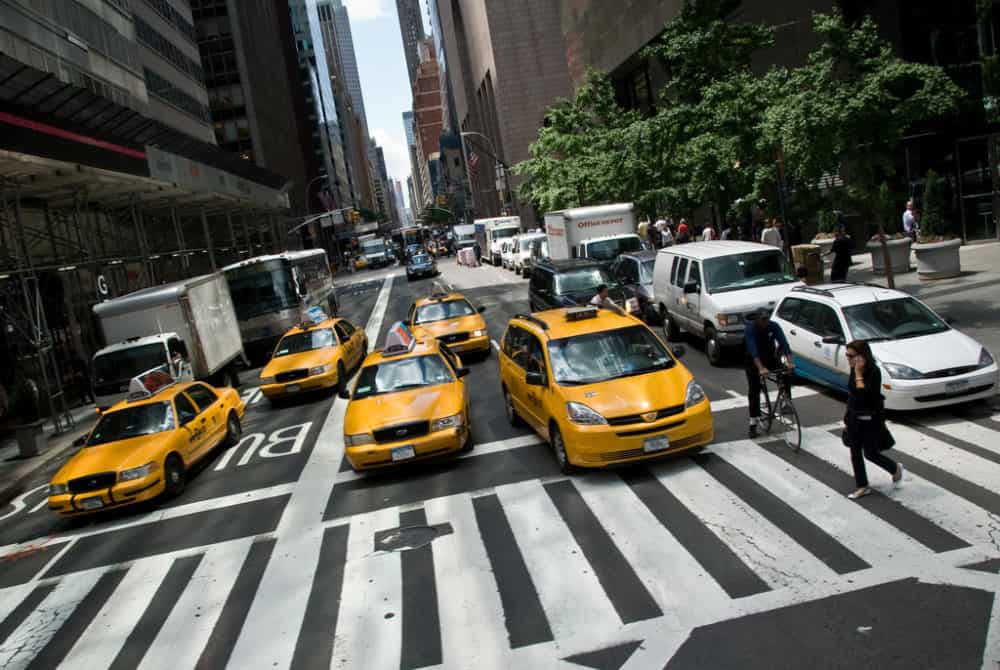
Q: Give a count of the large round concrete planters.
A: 3